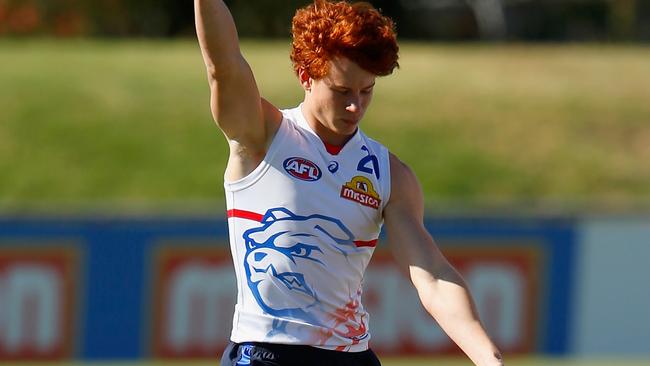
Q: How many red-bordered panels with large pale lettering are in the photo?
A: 2